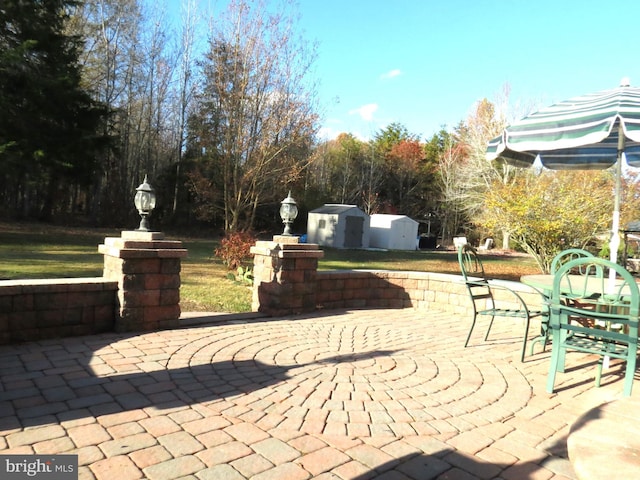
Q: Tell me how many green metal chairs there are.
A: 3